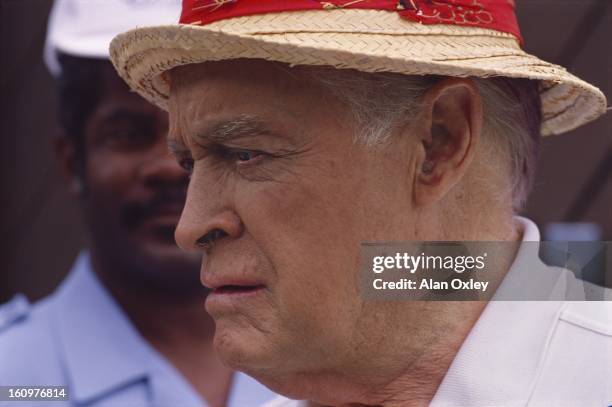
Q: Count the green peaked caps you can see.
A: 0